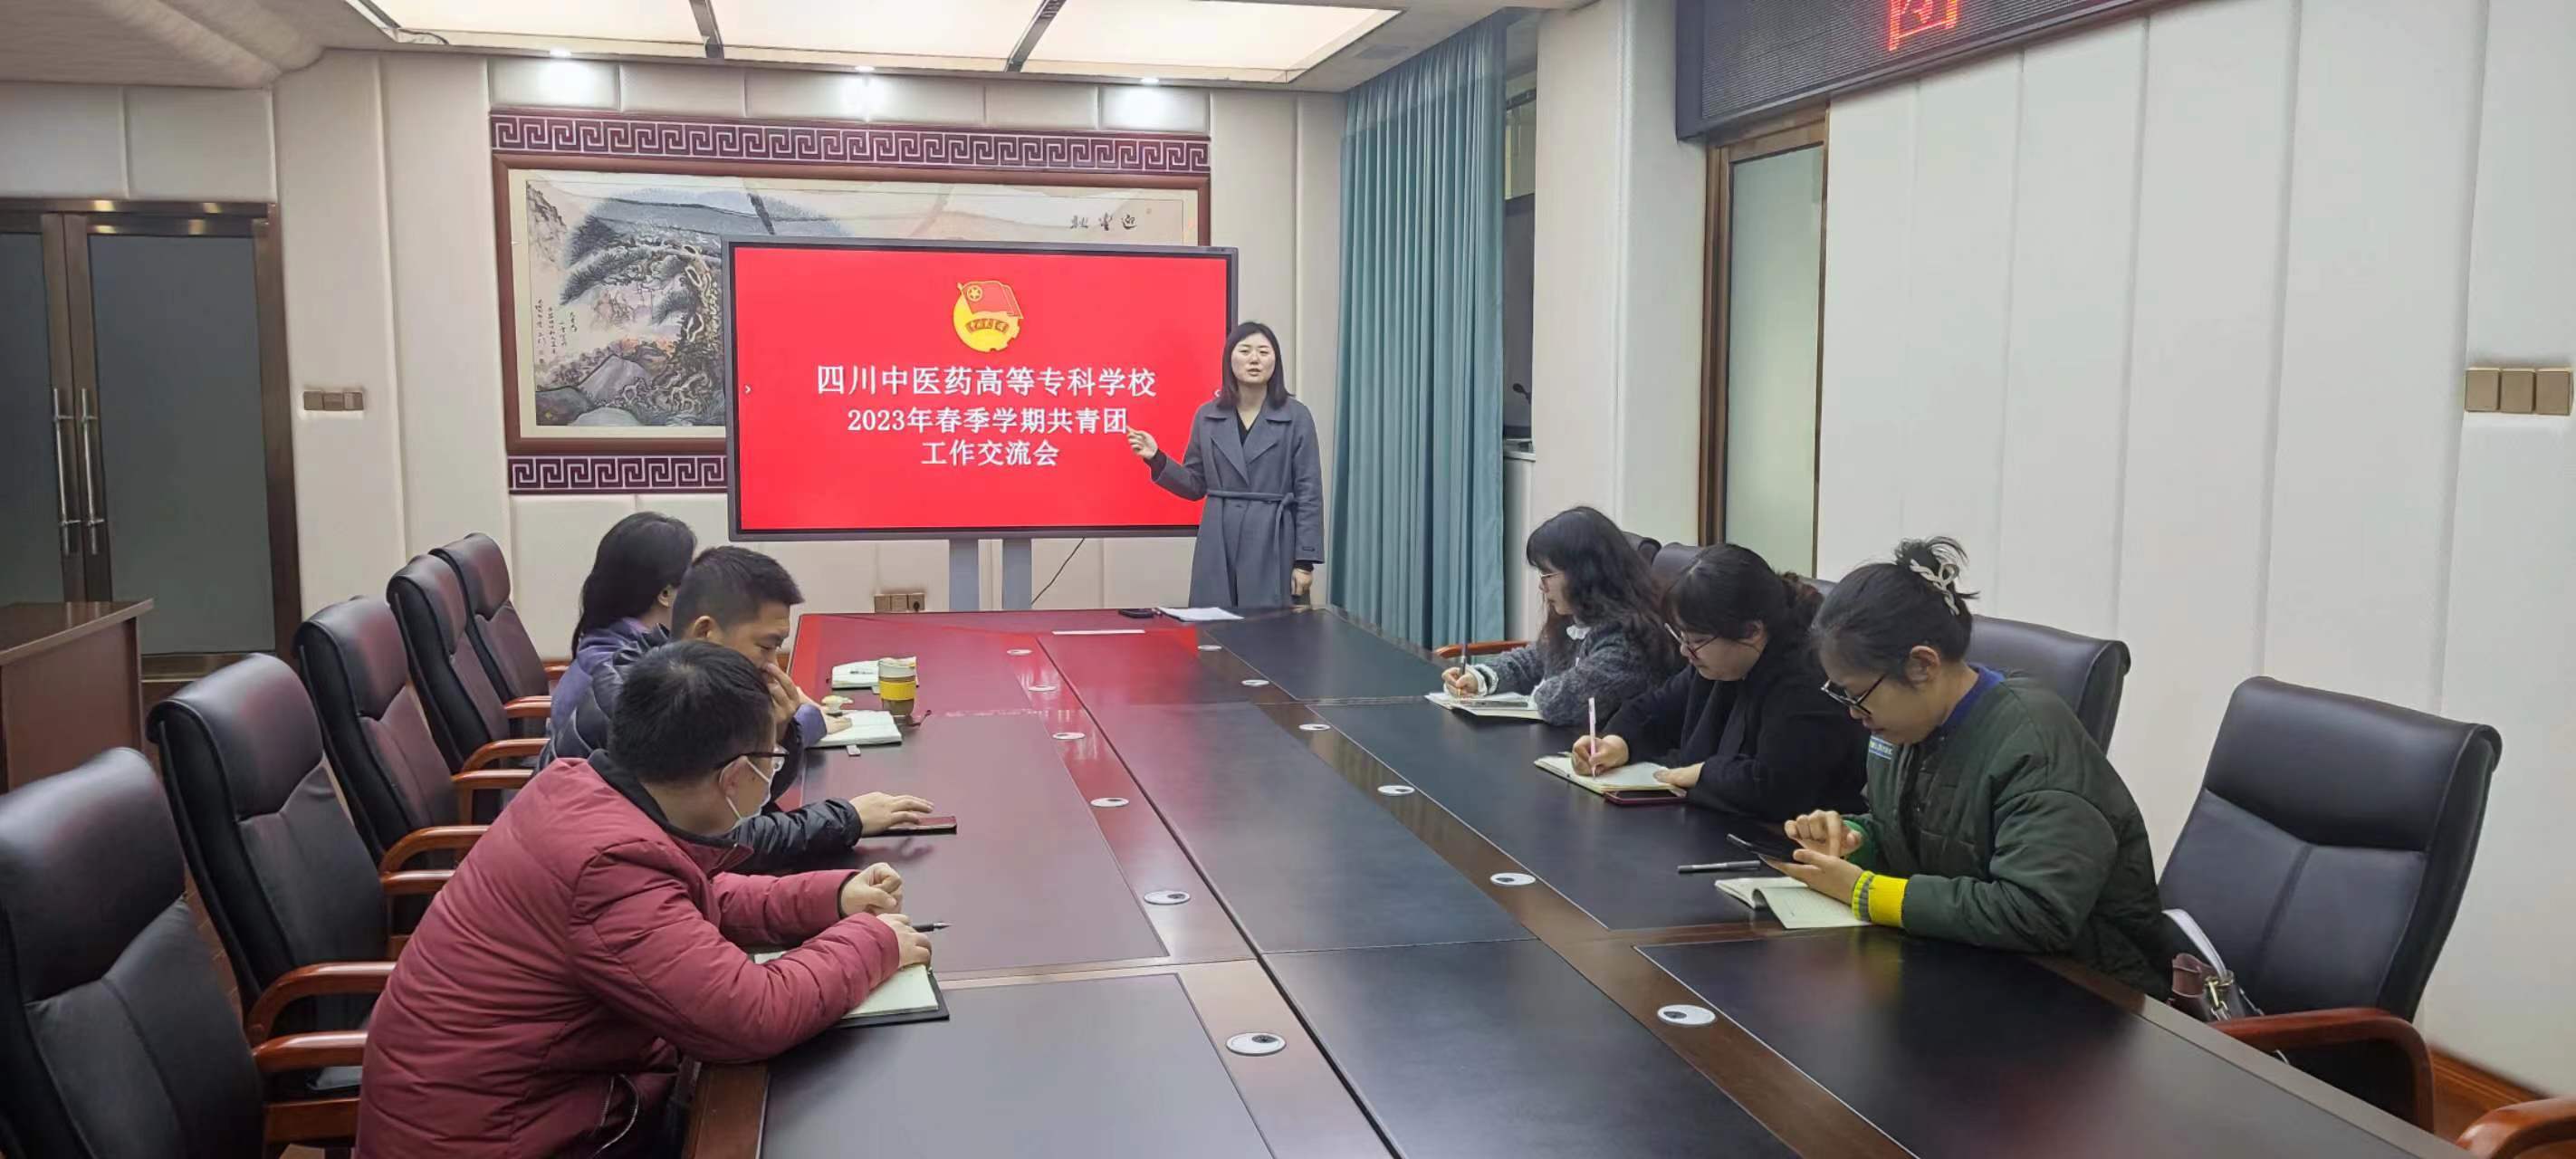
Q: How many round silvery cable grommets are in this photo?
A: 12